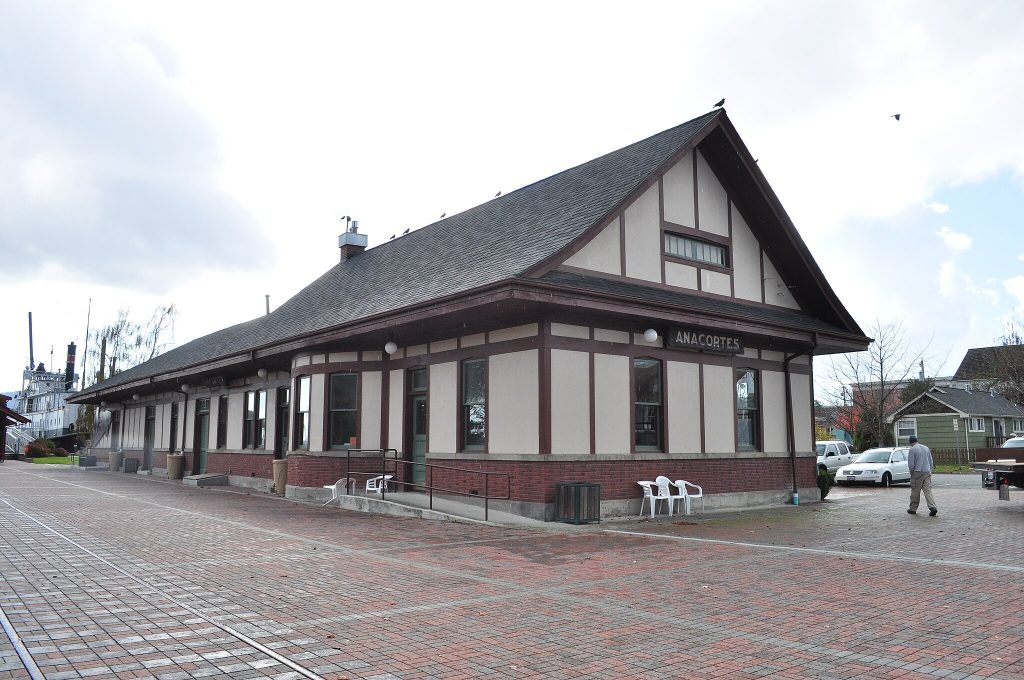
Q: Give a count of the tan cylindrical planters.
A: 3